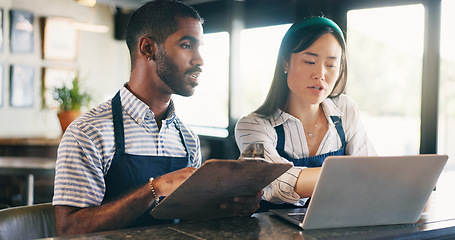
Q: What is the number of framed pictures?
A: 6